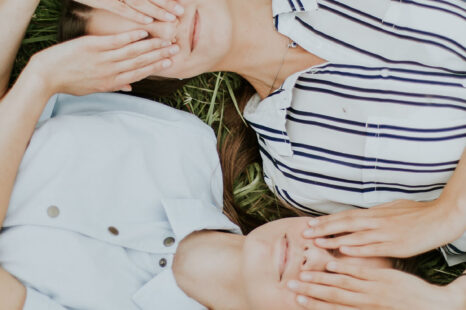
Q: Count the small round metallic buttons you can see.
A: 4